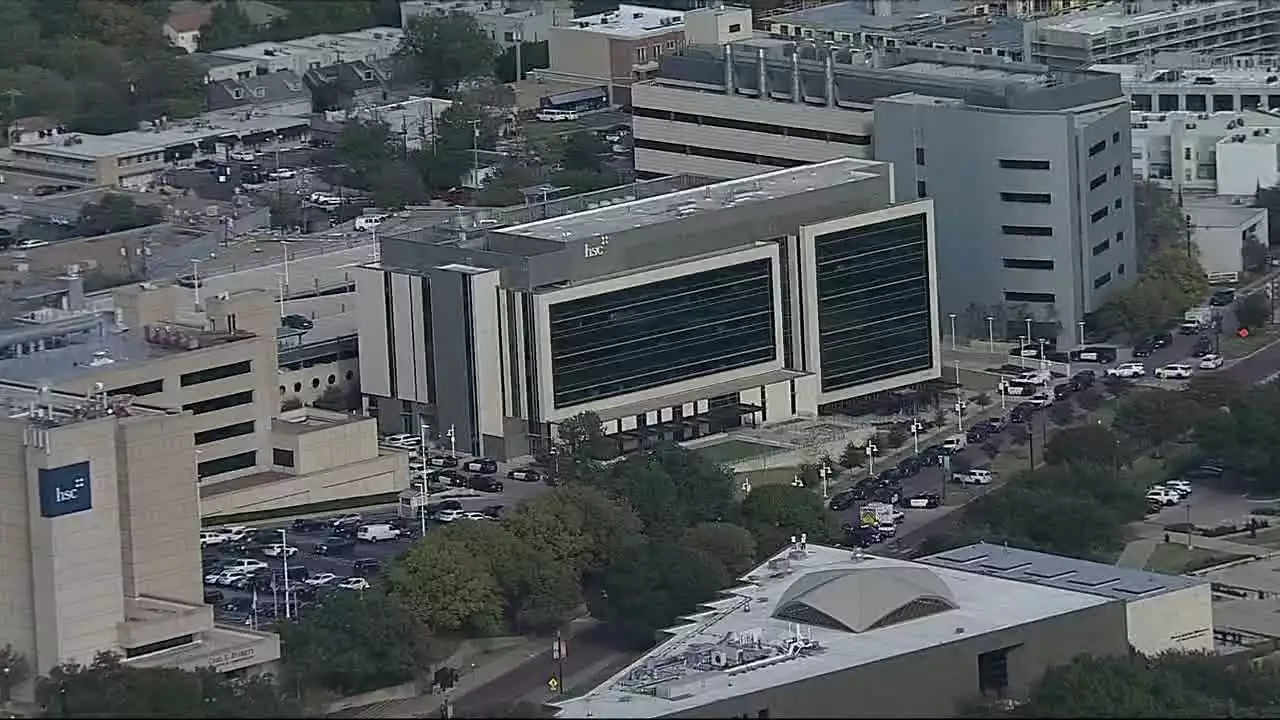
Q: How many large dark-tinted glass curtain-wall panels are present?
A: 2